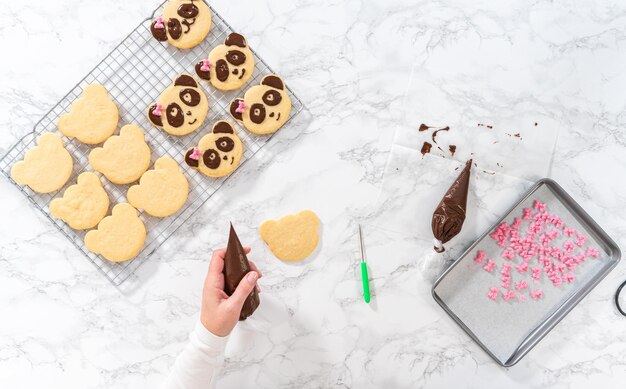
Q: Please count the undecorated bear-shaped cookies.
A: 7